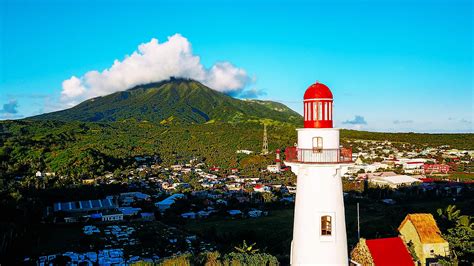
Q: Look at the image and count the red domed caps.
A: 1